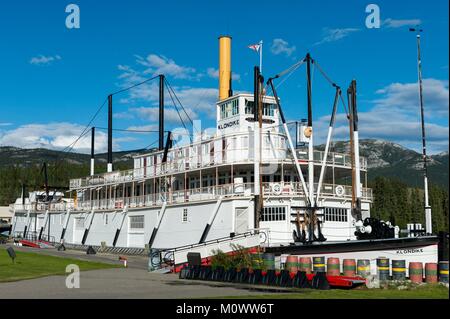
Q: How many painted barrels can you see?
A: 13